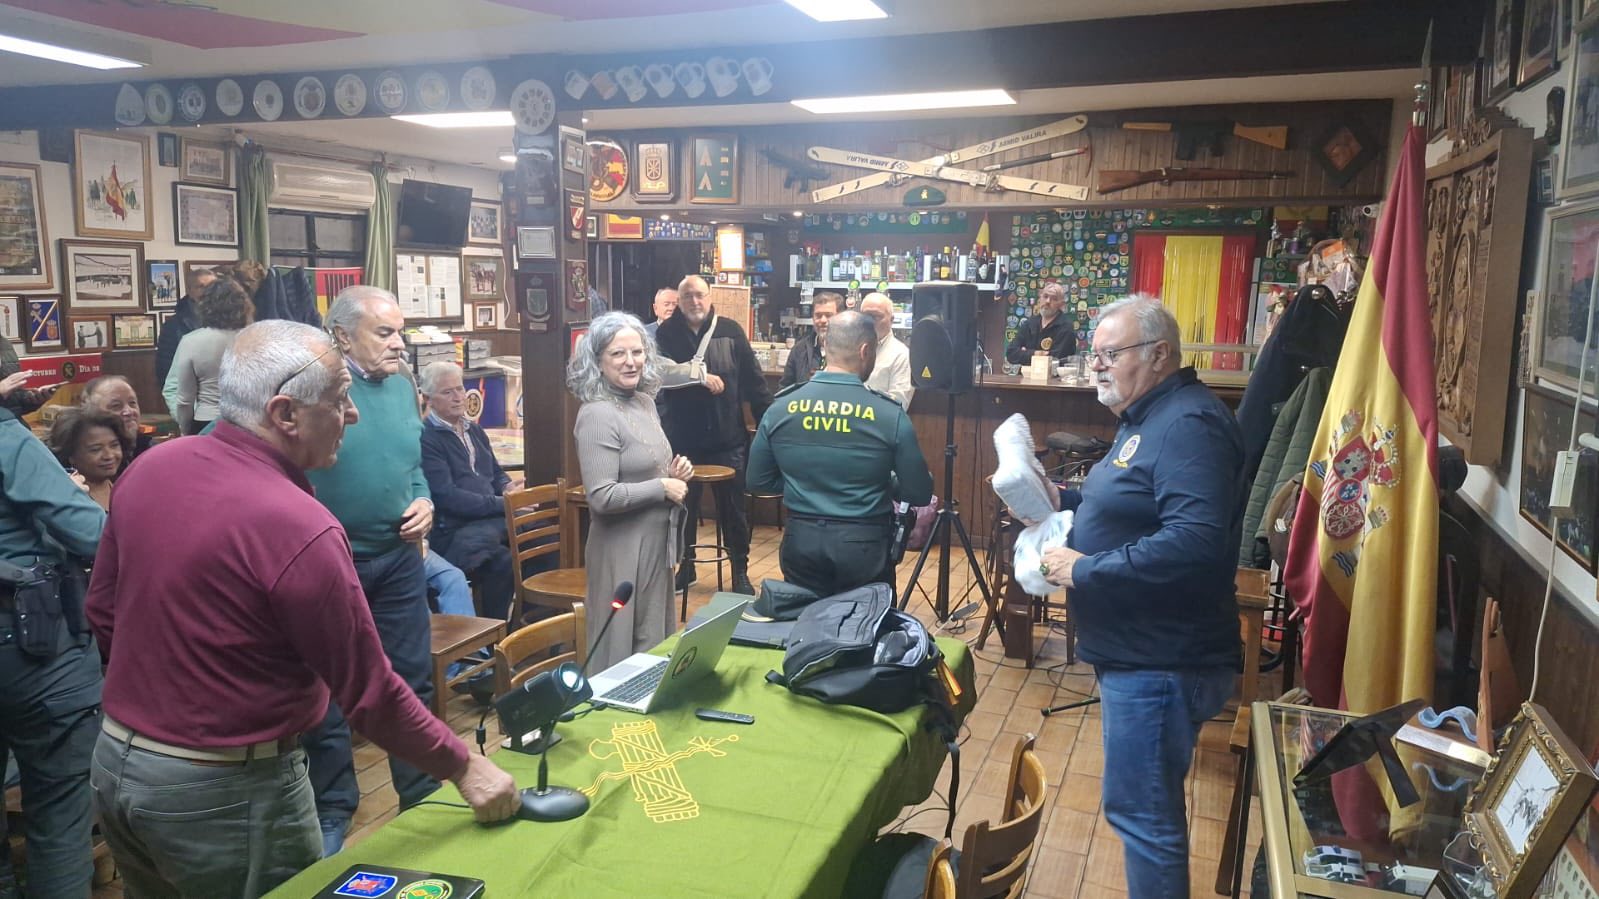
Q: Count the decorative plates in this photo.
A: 11